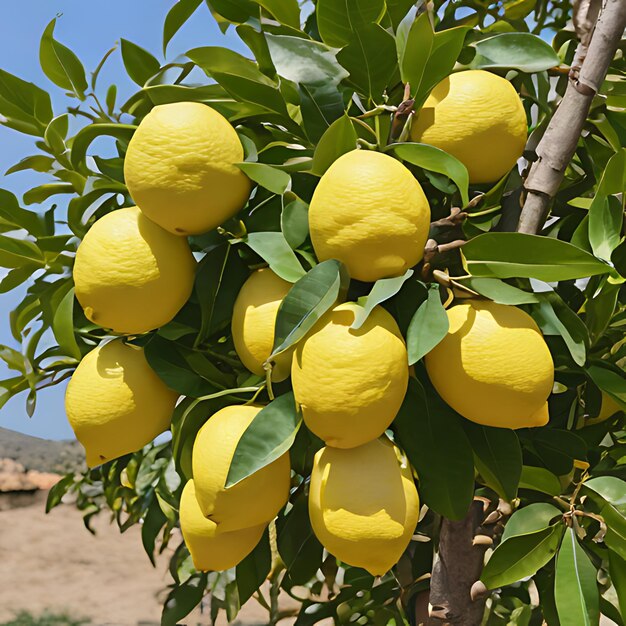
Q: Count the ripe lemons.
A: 11